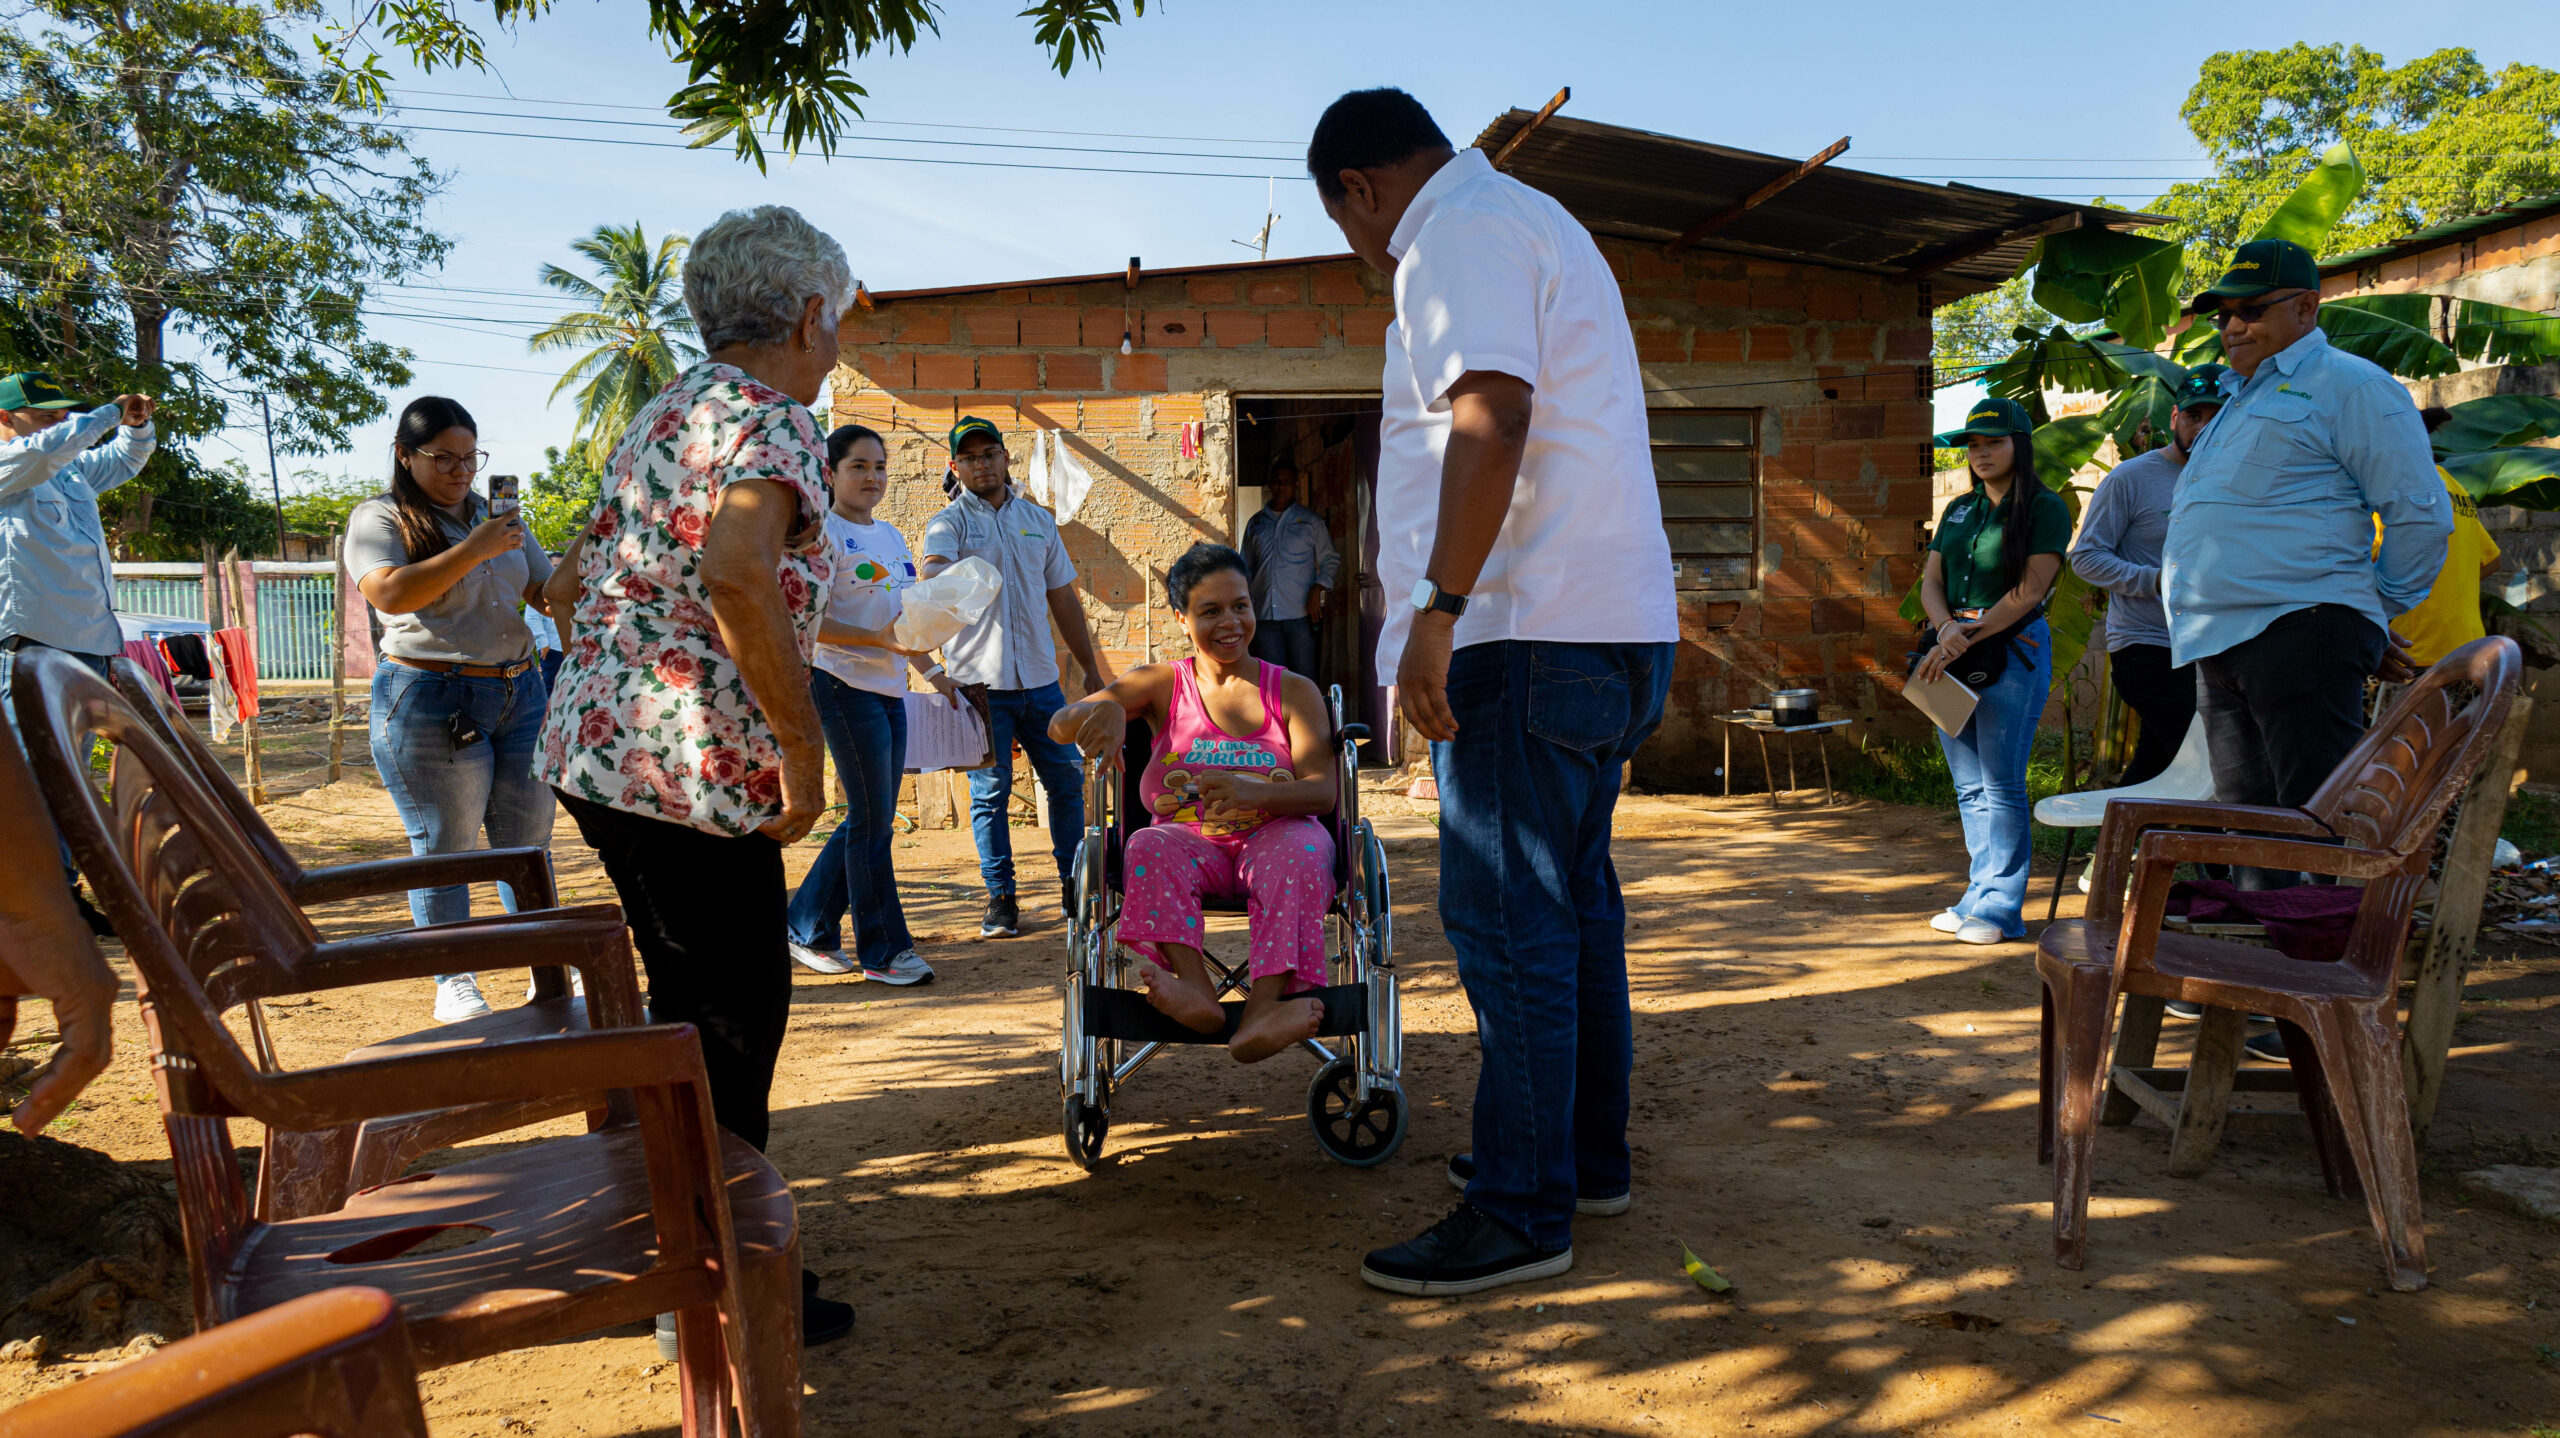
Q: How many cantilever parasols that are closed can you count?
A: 0